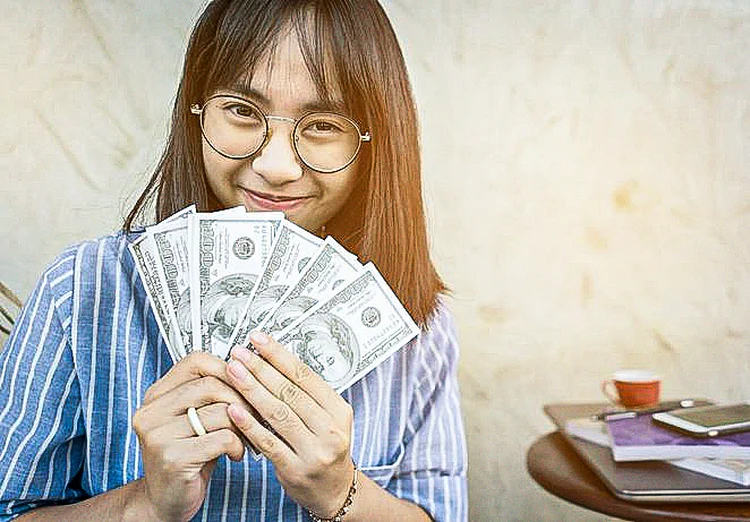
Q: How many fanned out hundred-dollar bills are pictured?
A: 6